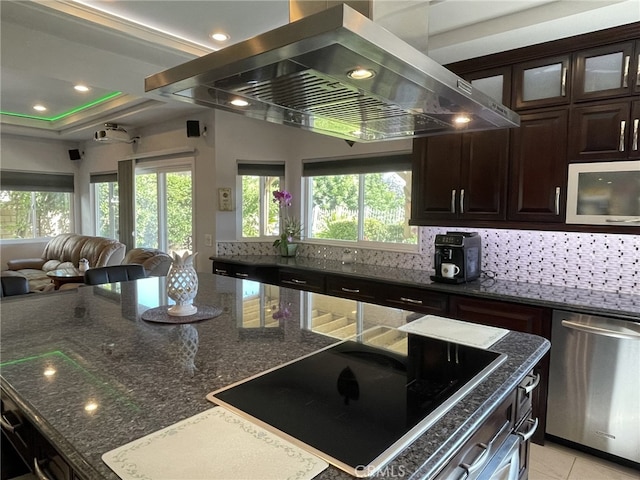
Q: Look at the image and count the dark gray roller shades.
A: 4